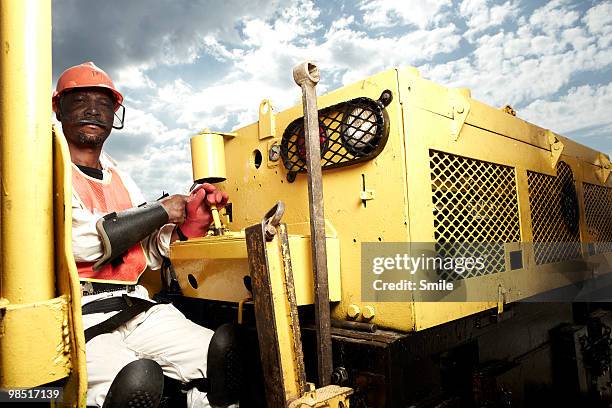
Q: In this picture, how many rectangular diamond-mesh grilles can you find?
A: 3